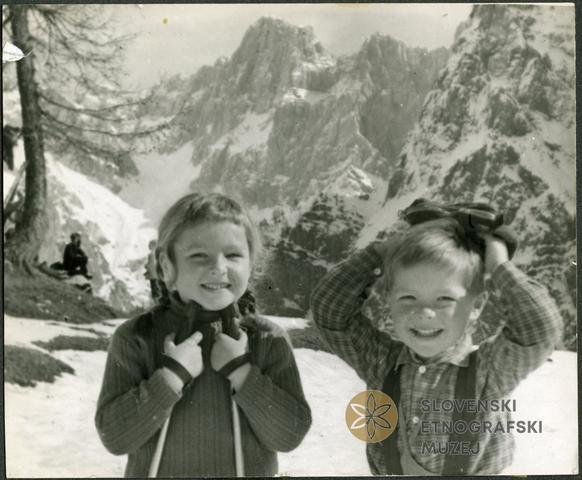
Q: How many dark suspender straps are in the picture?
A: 2